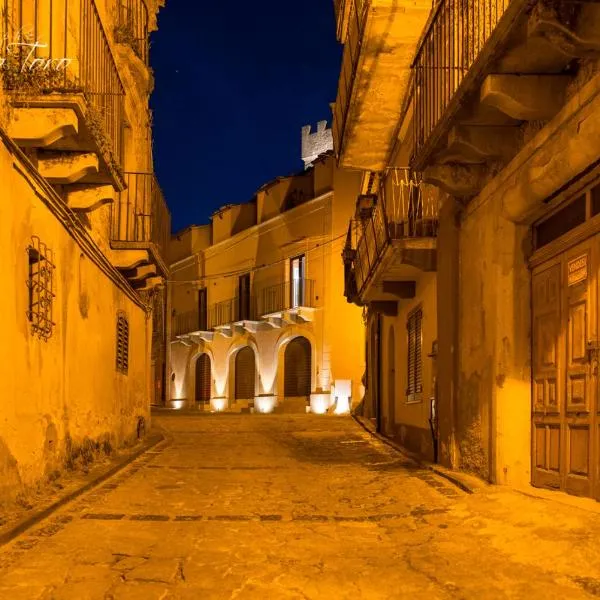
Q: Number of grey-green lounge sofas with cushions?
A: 0